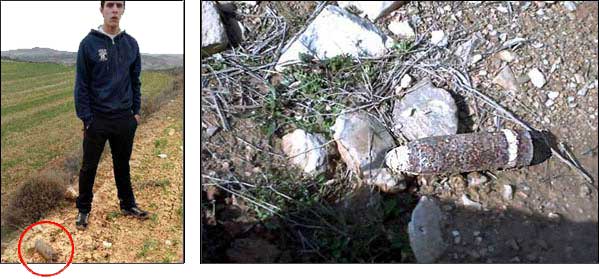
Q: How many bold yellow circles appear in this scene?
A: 0